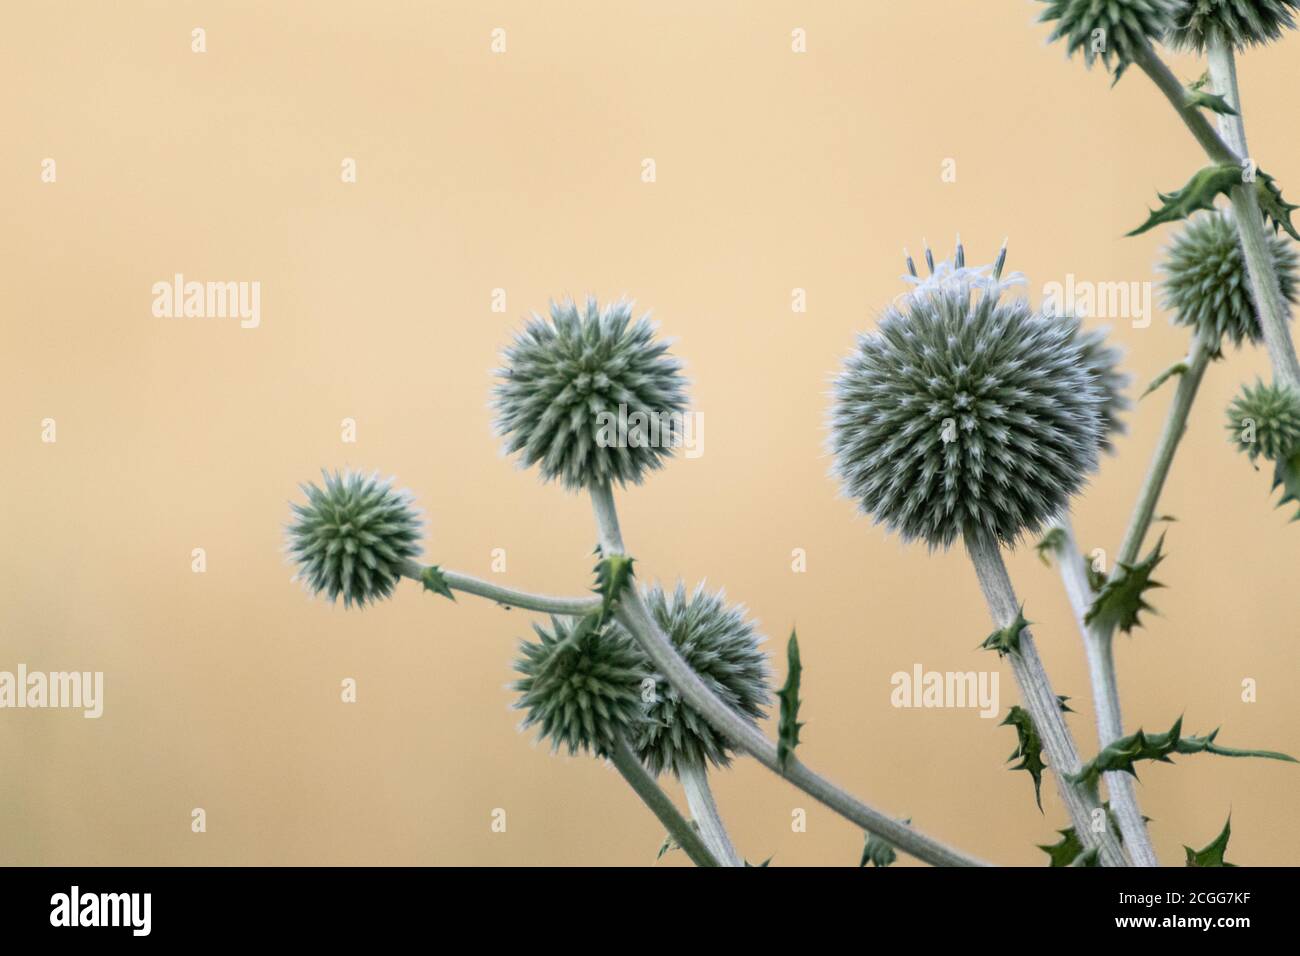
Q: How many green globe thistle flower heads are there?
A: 10